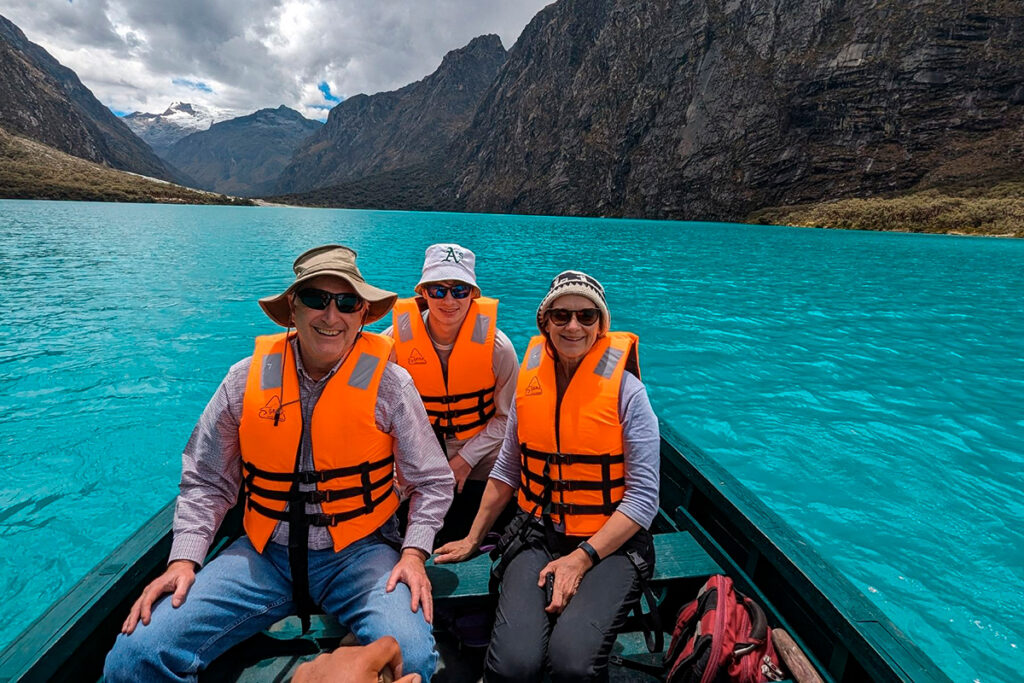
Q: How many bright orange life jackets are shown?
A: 3